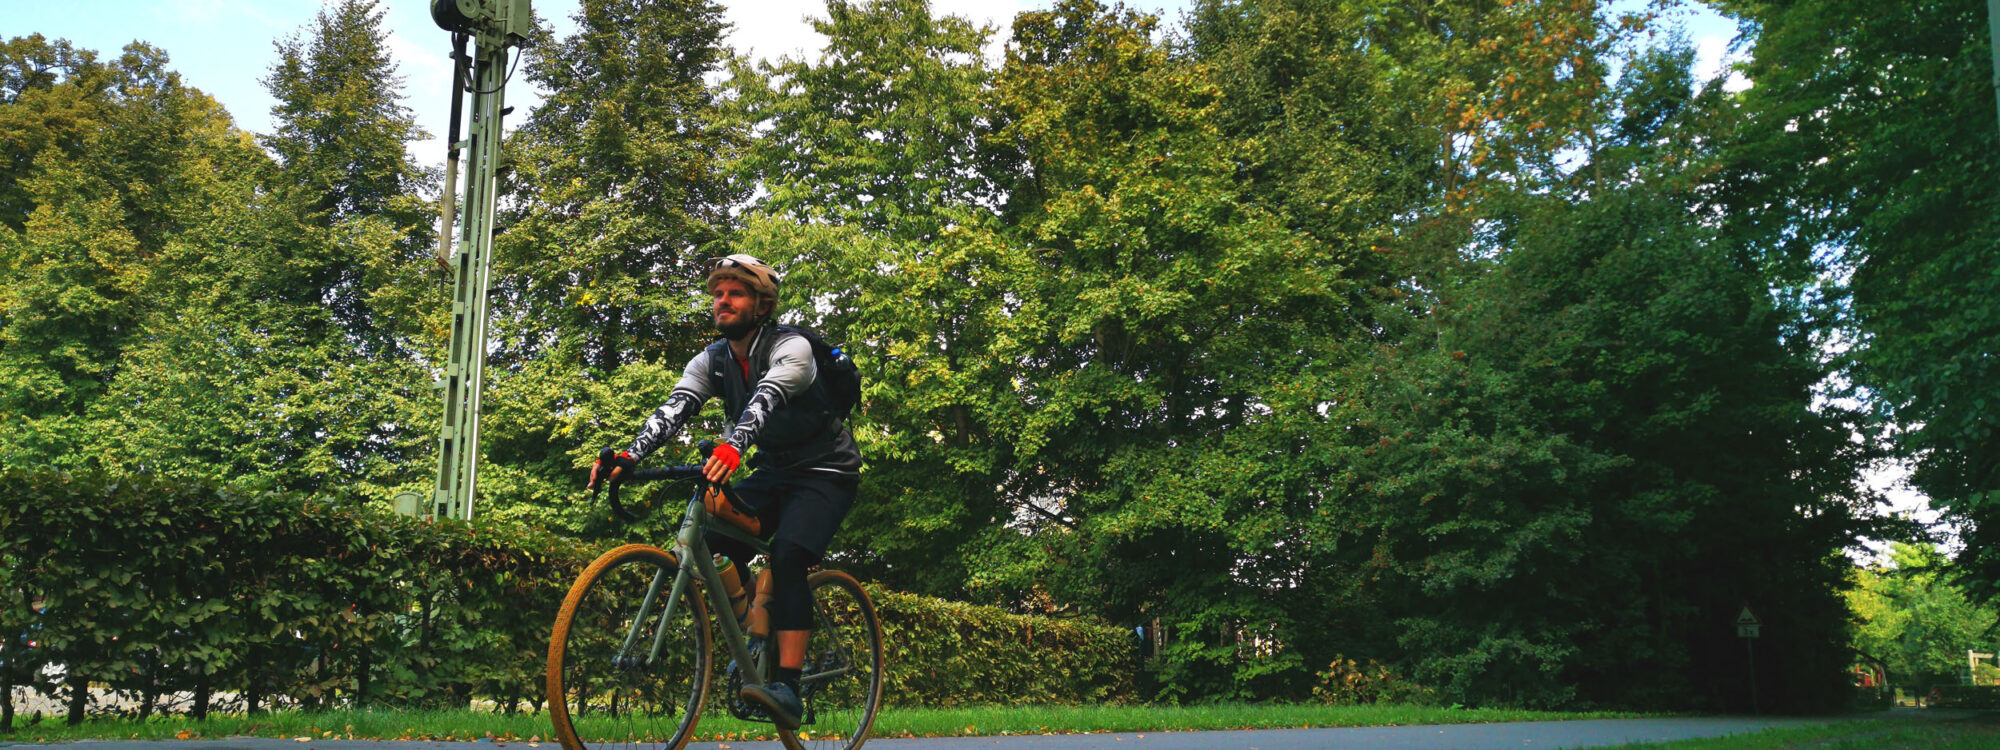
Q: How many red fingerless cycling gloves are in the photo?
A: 2